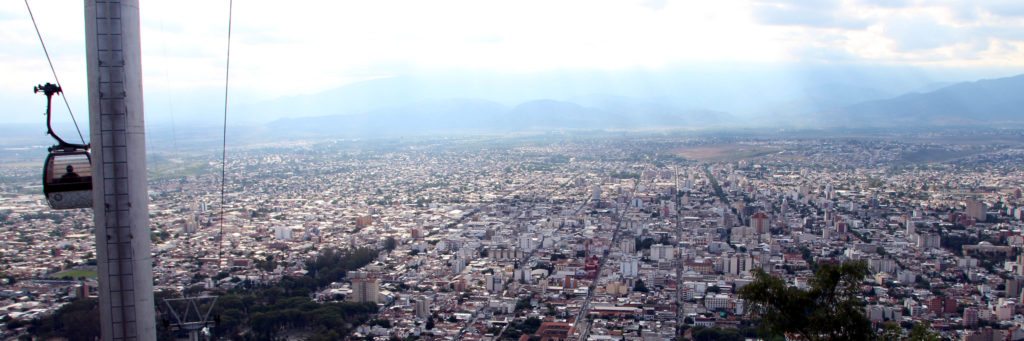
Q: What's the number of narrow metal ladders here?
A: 1